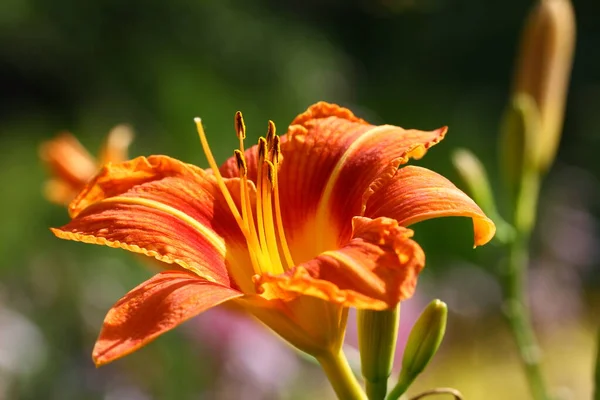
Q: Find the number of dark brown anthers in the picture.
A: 6